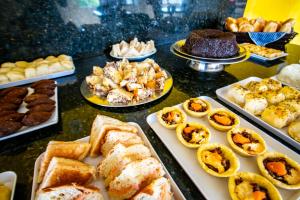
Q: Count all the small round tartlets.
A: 8